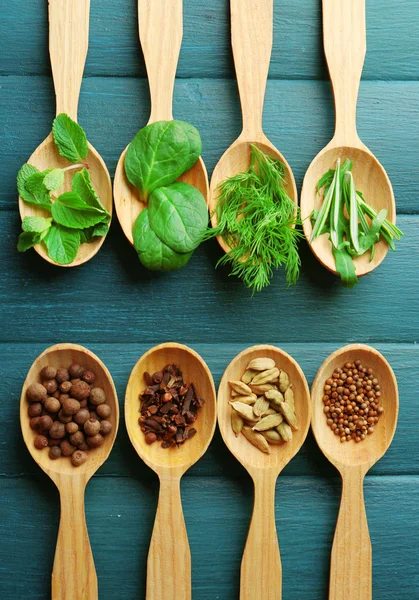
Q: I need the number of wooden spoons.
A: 8